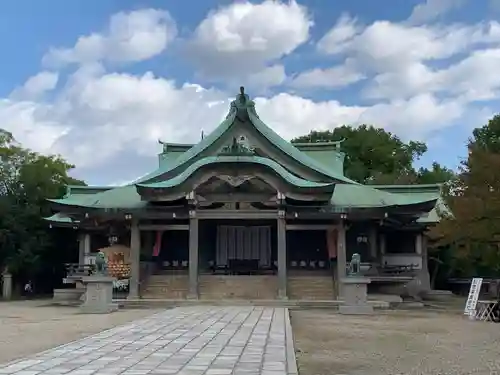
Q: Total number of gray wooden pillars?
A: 4